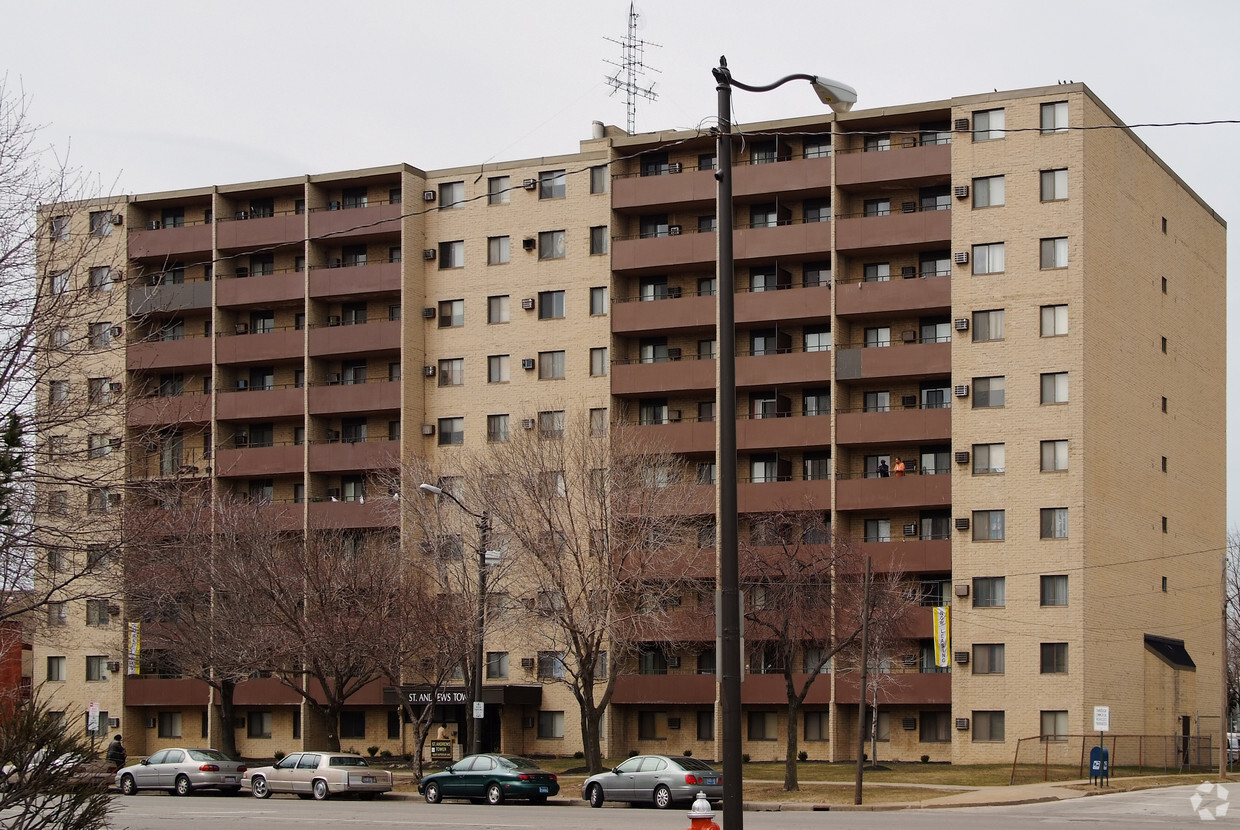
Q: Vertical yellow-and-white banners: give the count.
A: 2